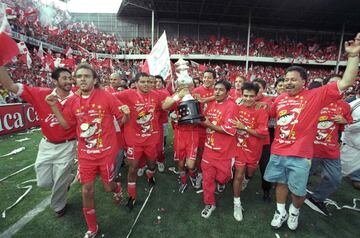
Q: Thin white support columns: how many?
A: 3